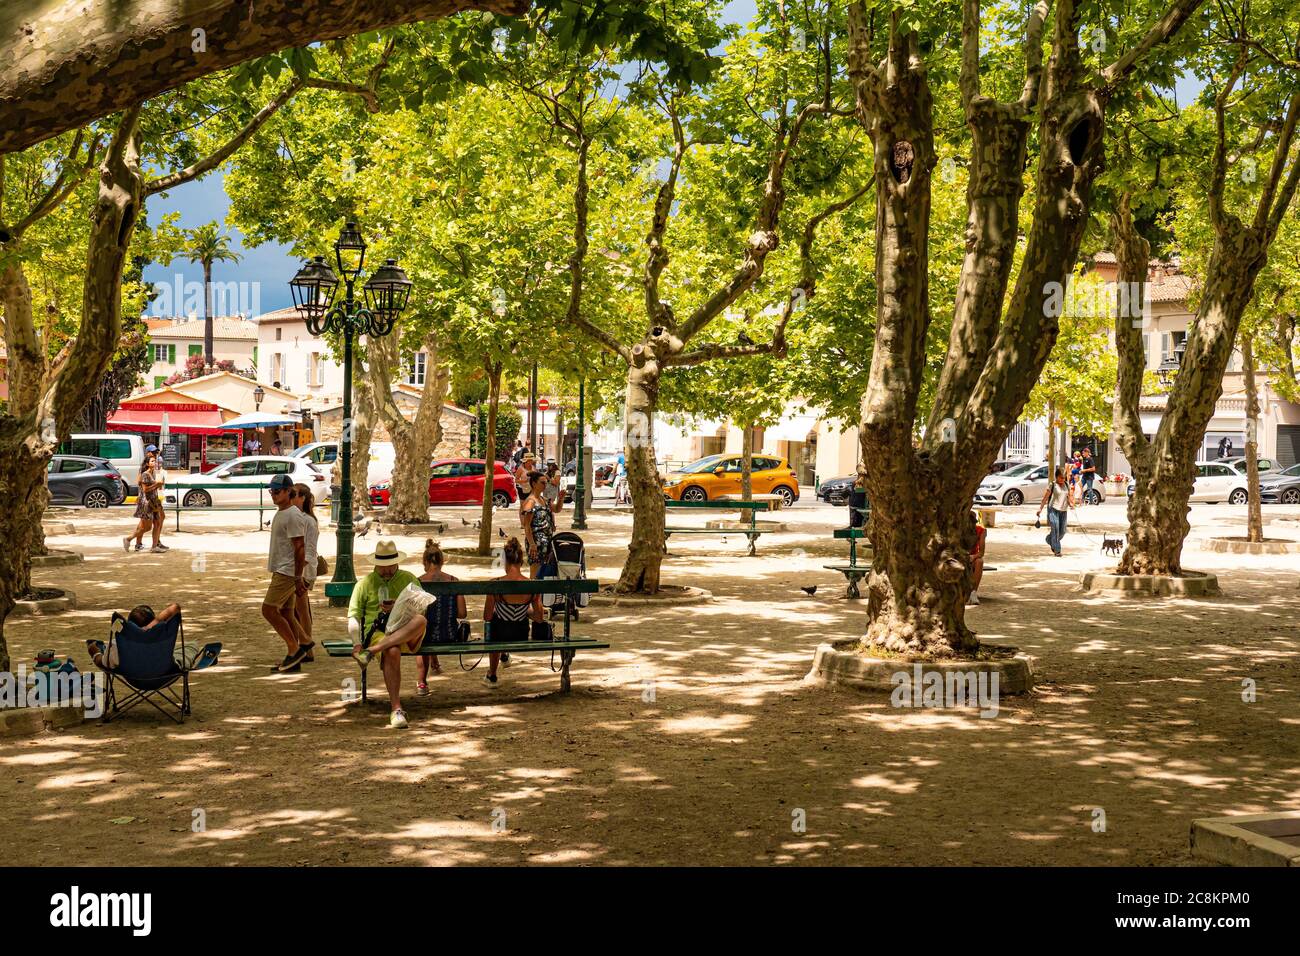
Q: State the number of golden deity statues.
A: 0